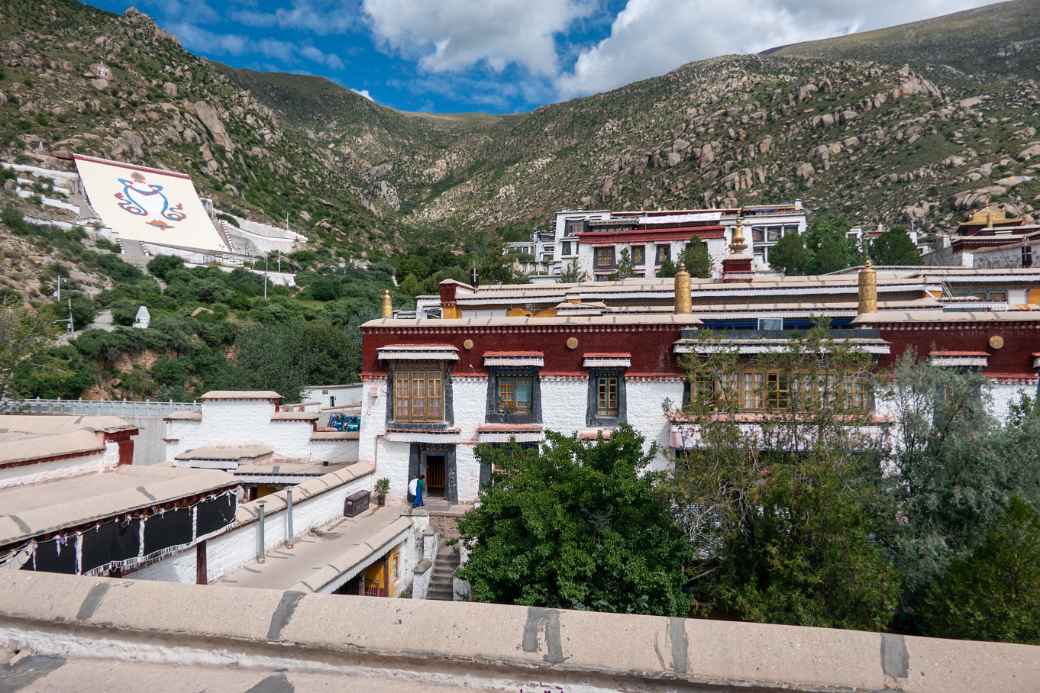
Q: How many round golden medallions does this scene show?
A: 3